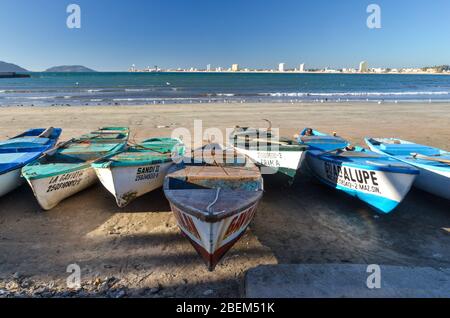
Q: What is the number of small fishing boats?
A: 7